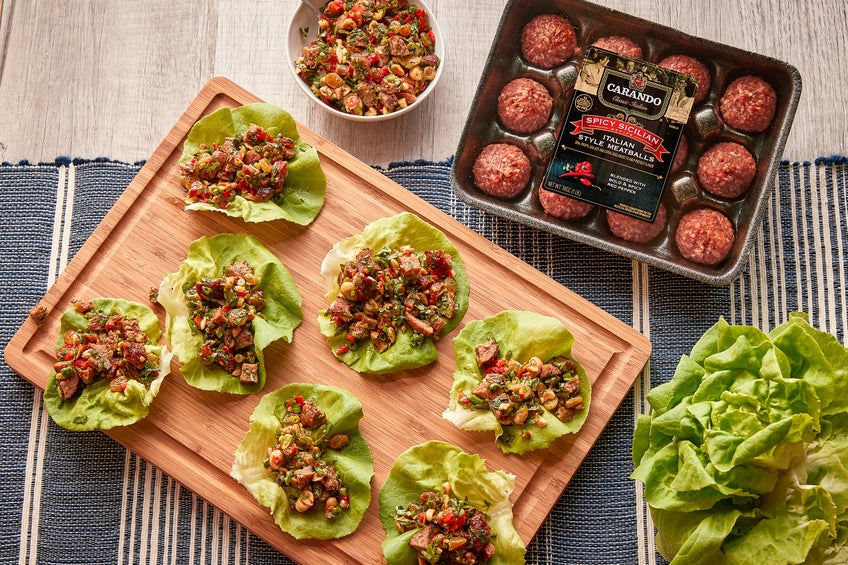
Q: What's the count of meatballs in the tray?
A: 12